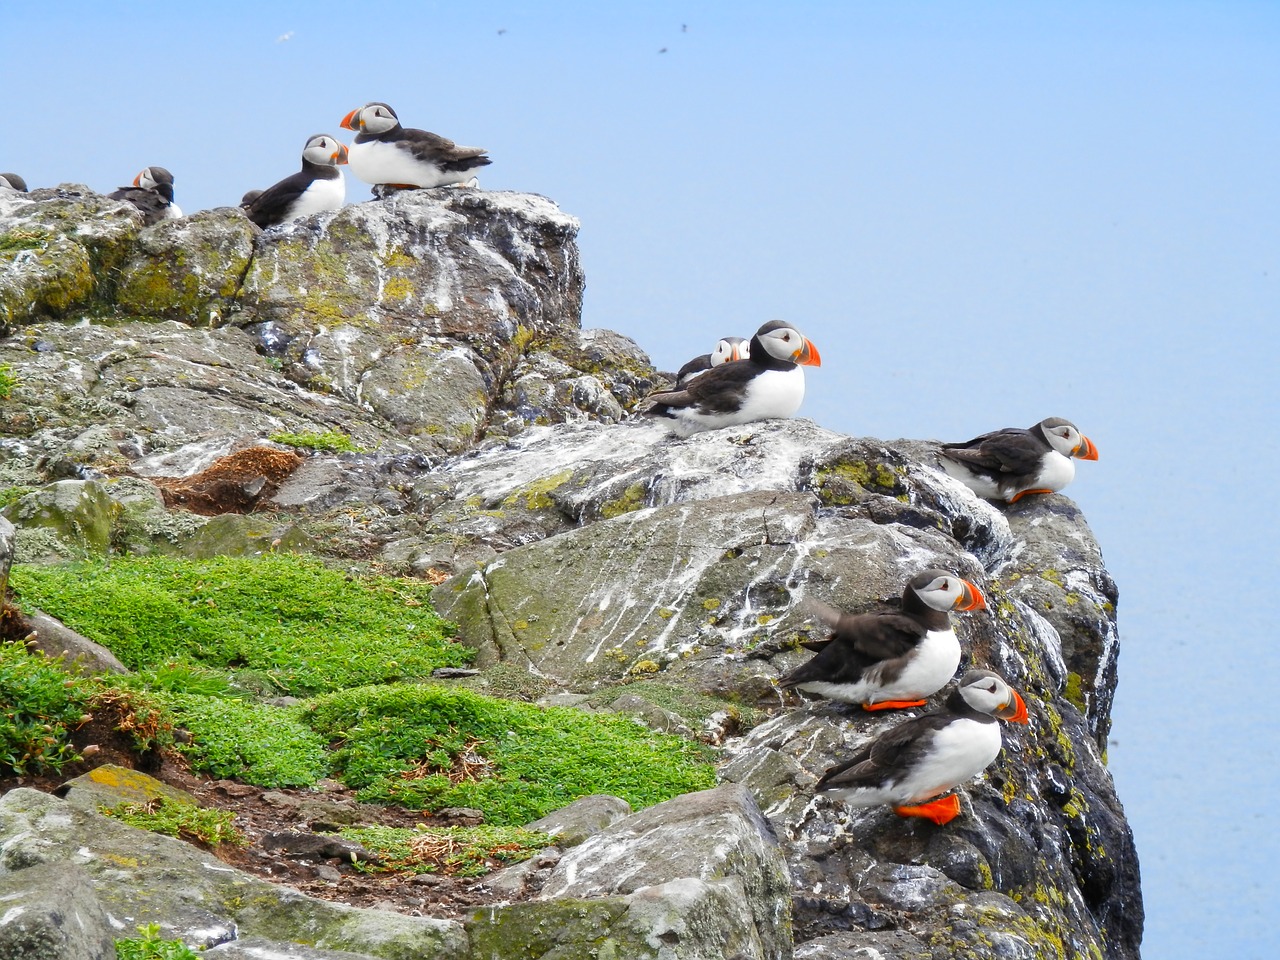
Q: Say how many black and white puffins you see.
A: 10